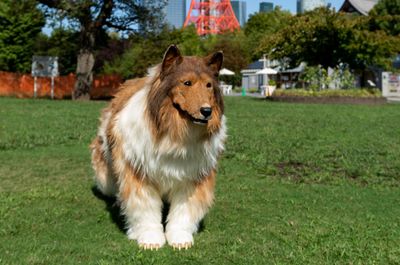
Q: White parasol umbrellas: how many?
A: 2